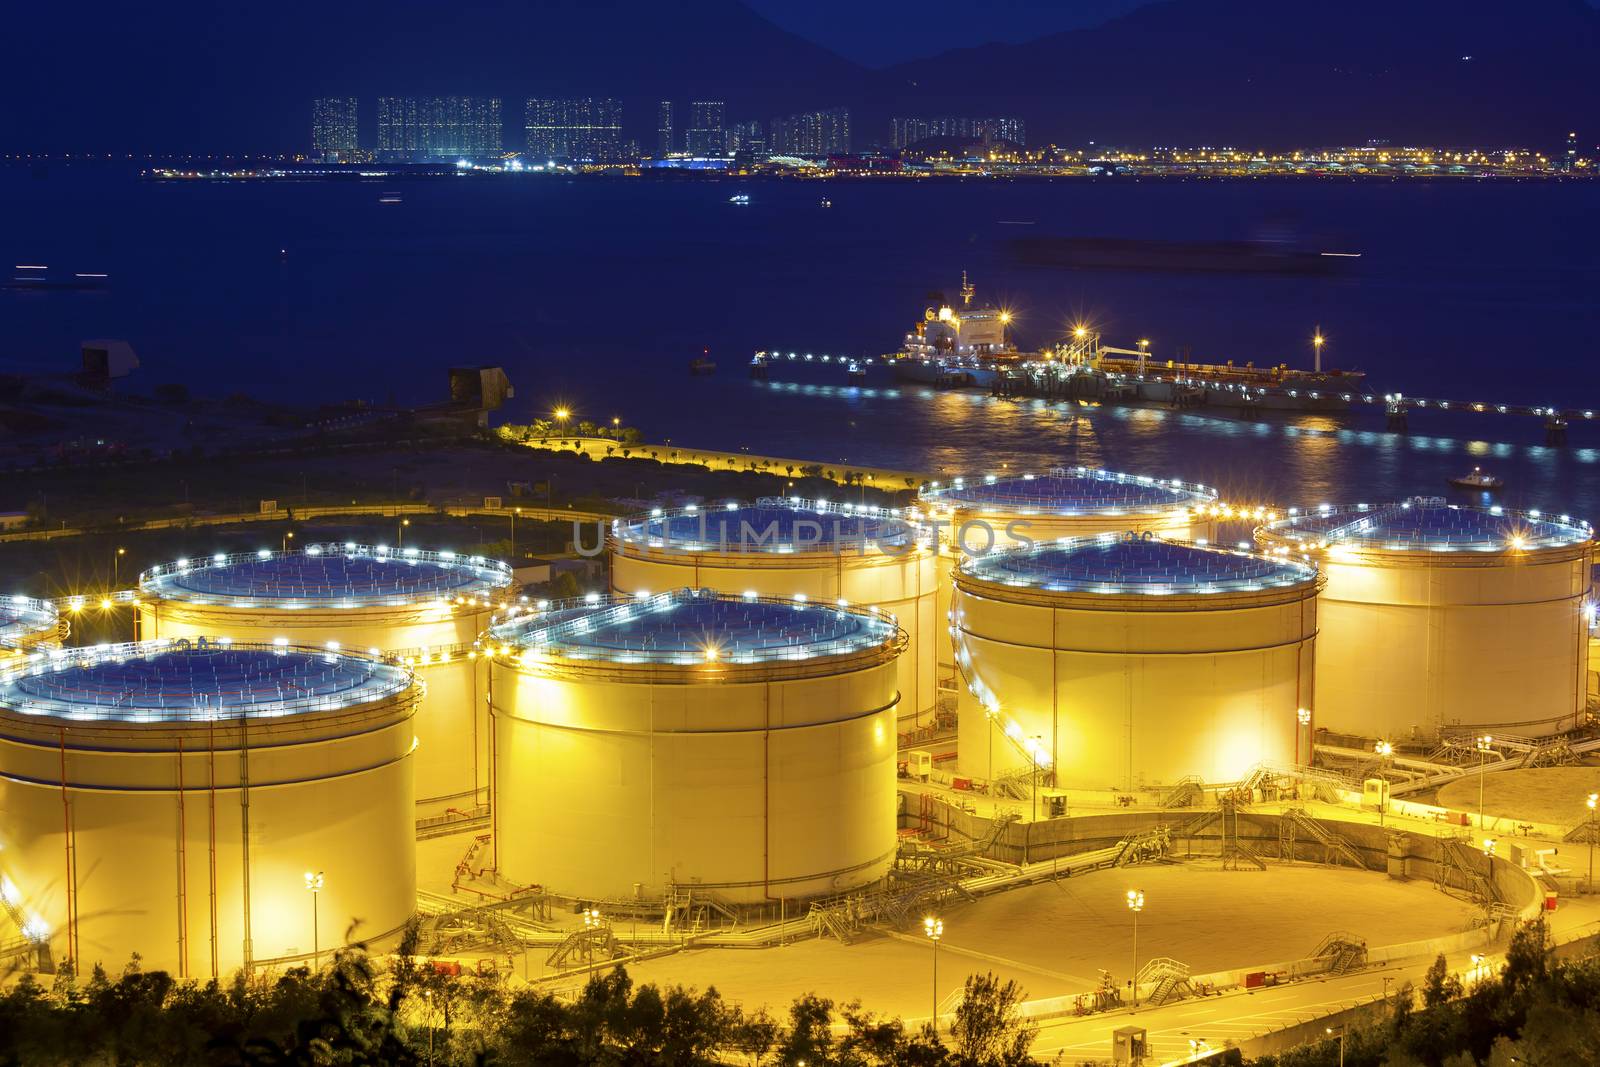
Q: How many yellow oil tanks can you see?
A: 8